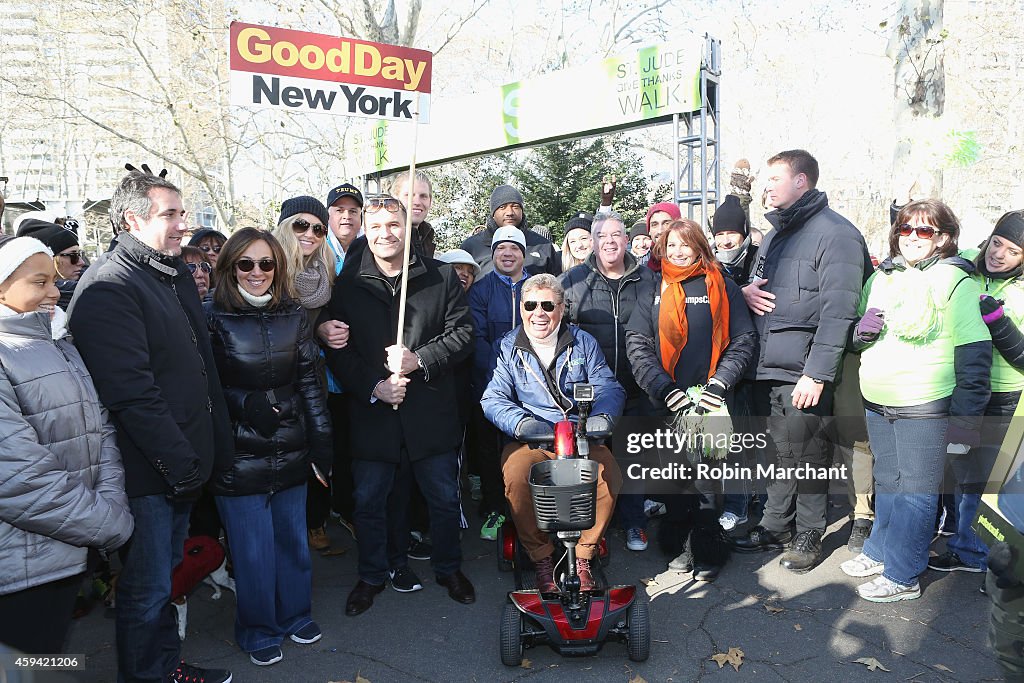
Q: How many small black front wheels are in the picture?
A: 2